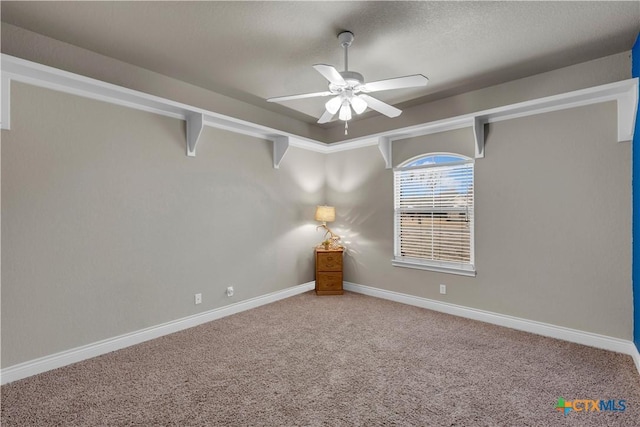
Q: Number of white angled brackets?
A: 6